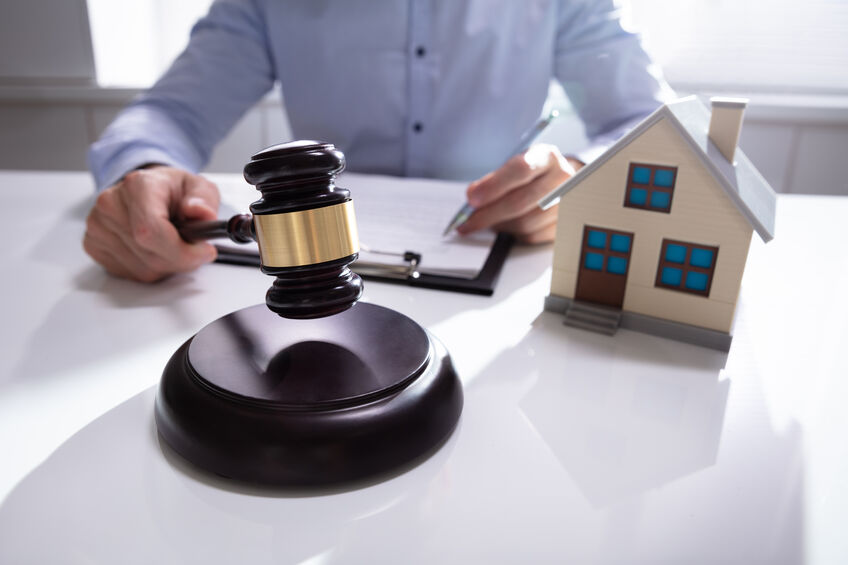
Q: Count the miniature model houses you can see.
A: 1